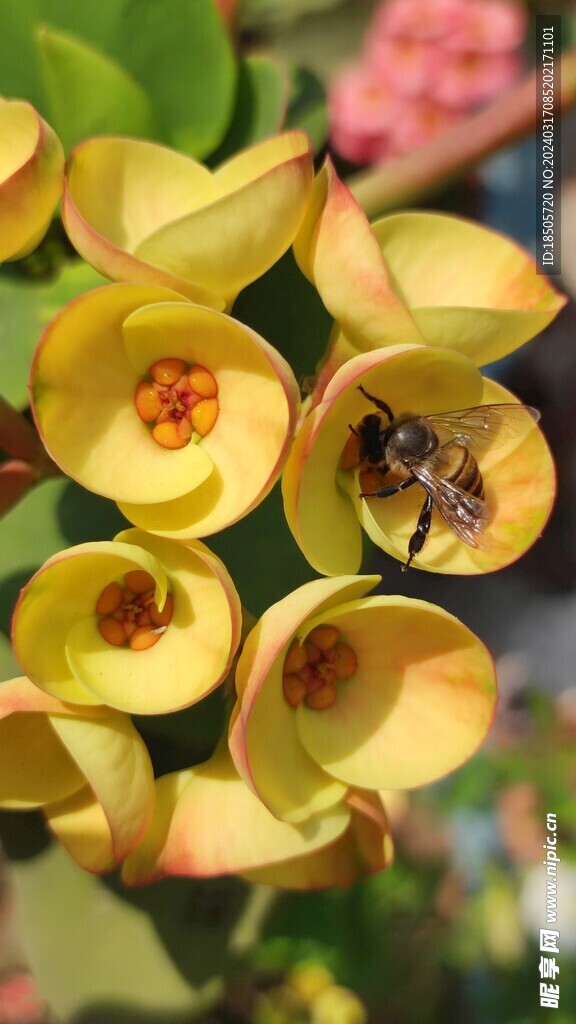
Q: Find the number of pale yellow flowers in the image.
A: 9